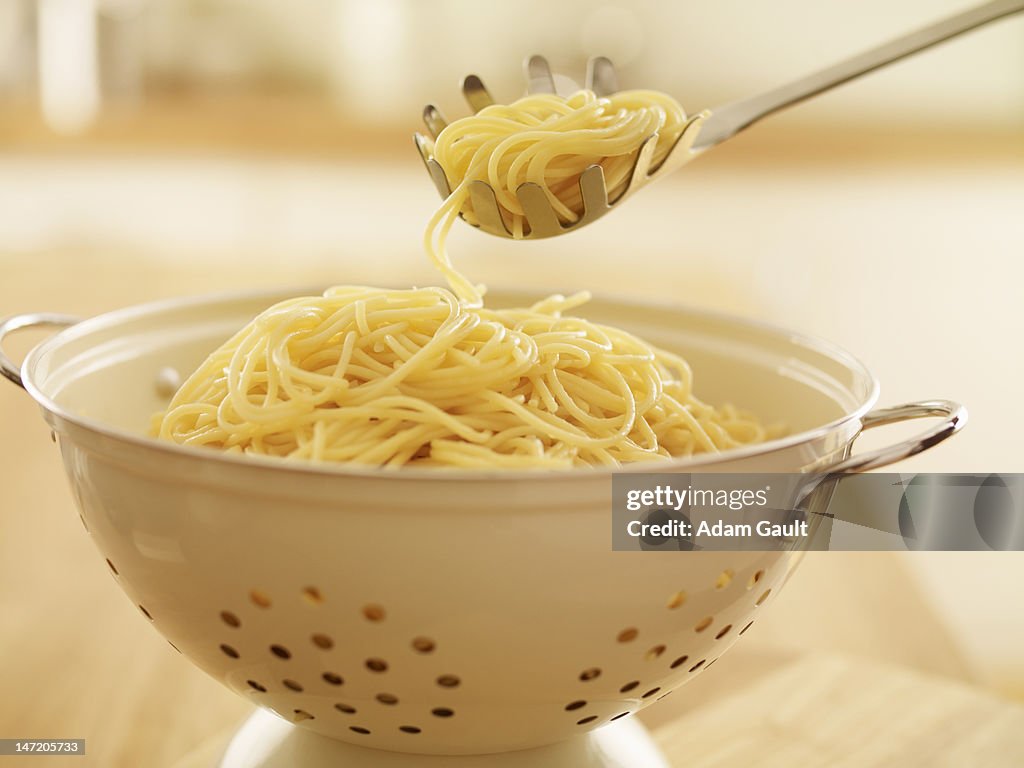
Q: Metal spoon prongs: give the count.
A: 11